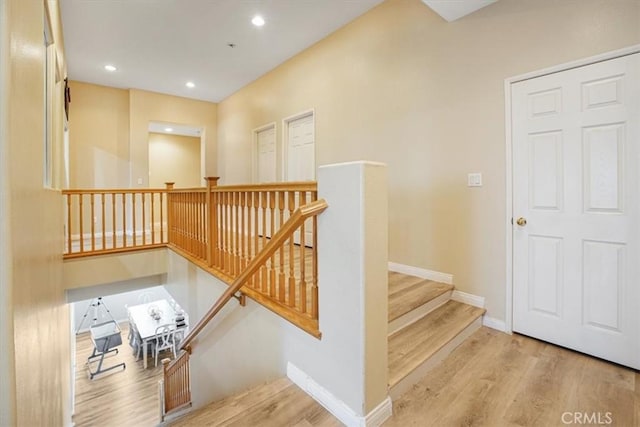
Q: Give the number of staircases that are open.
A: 2